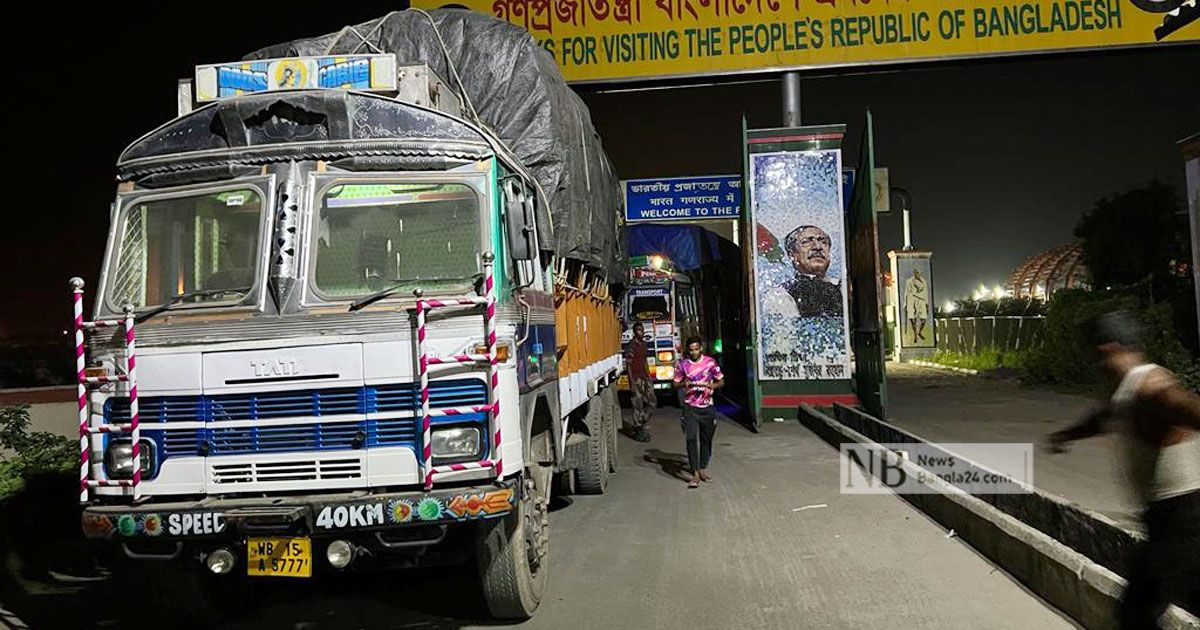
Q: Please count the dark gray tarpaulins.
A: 1